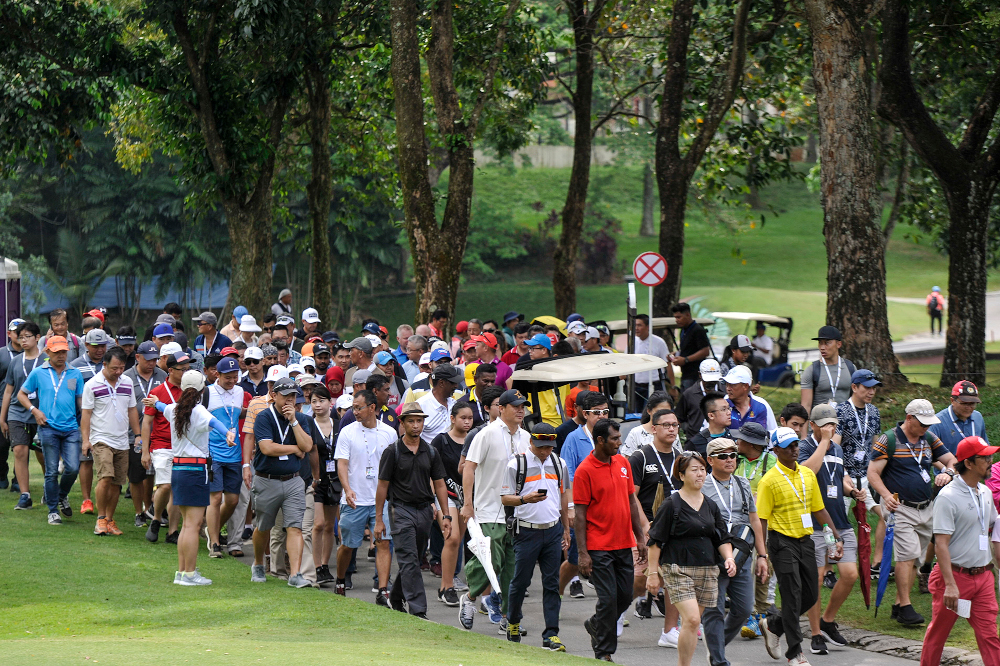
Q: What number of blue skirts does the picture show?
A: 1